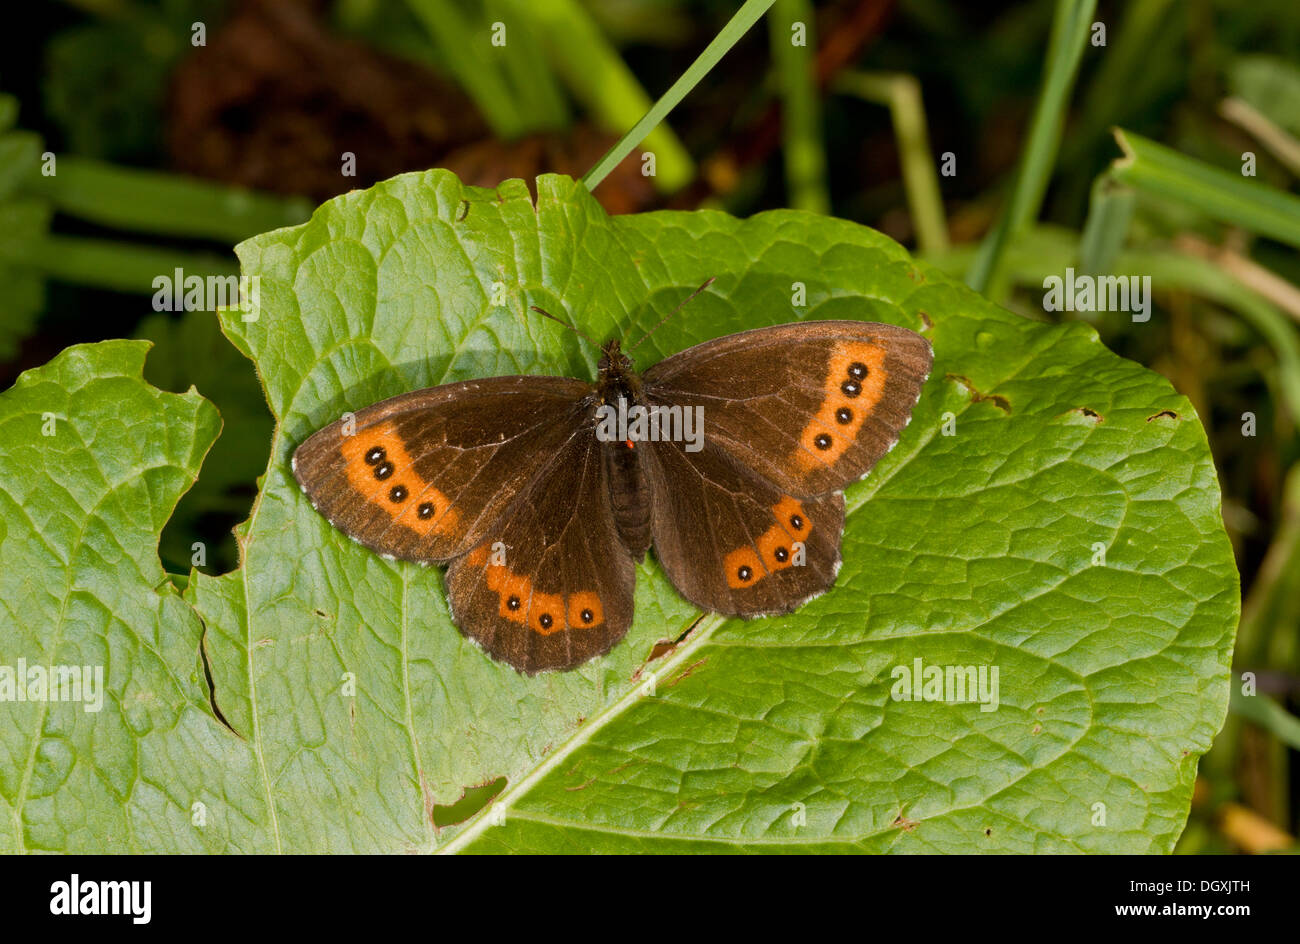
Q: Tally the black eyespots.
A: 14